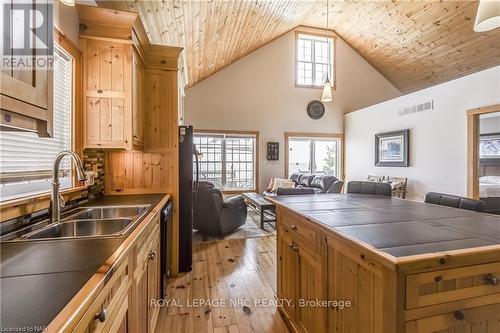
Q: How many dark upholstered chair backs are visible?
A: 3